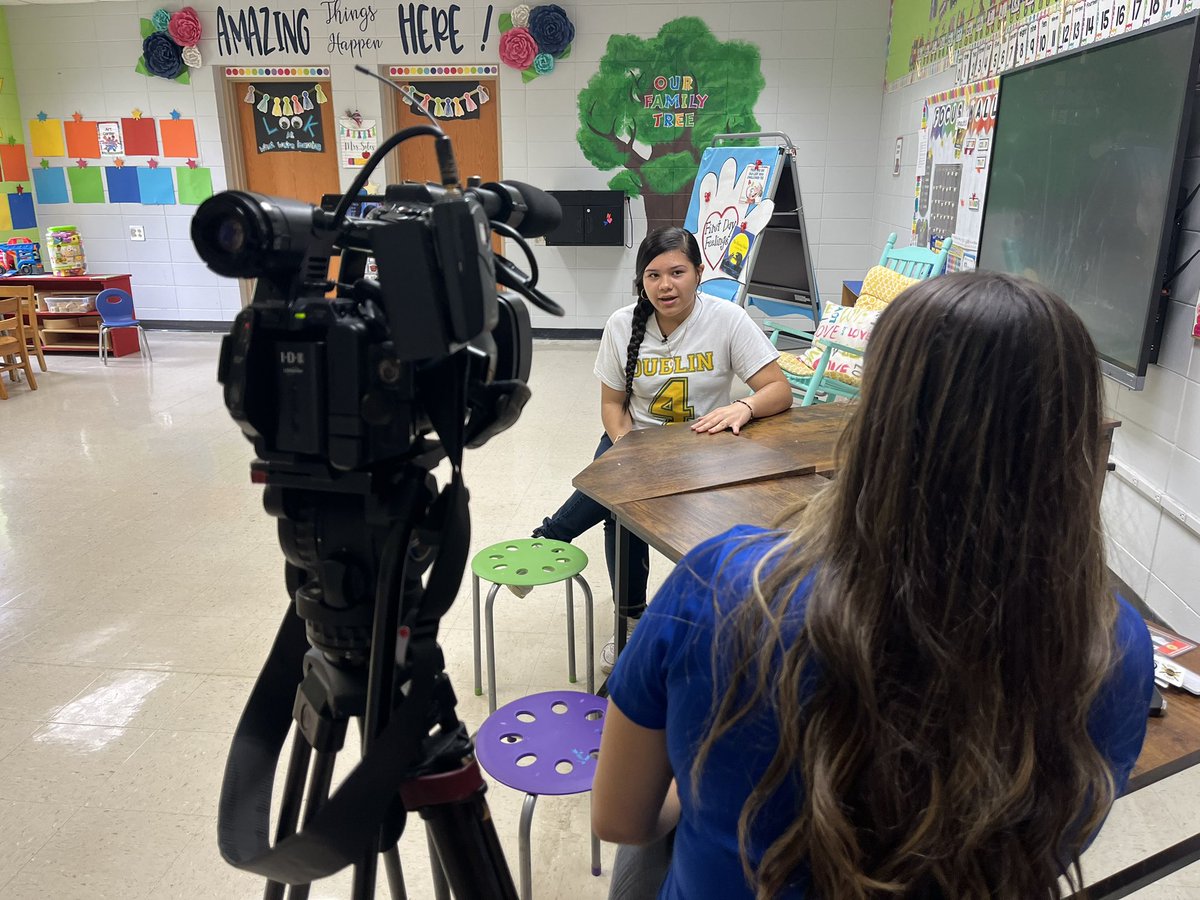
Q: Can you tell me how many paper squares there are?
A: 12